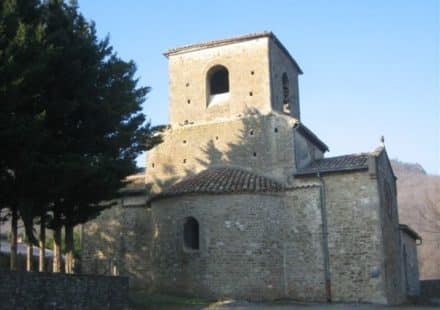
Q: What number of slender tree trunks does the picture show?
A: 5